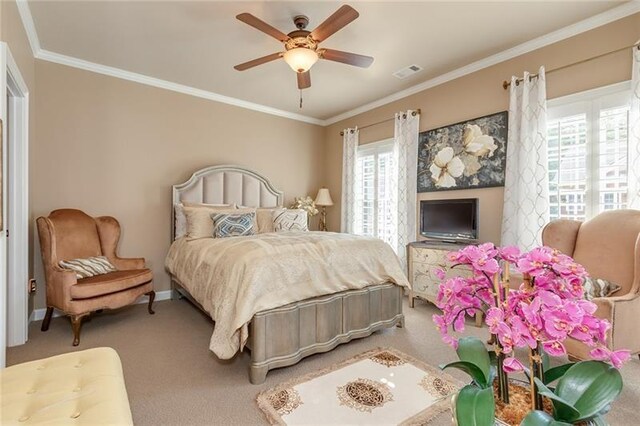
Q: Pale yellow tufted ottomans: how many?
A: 1